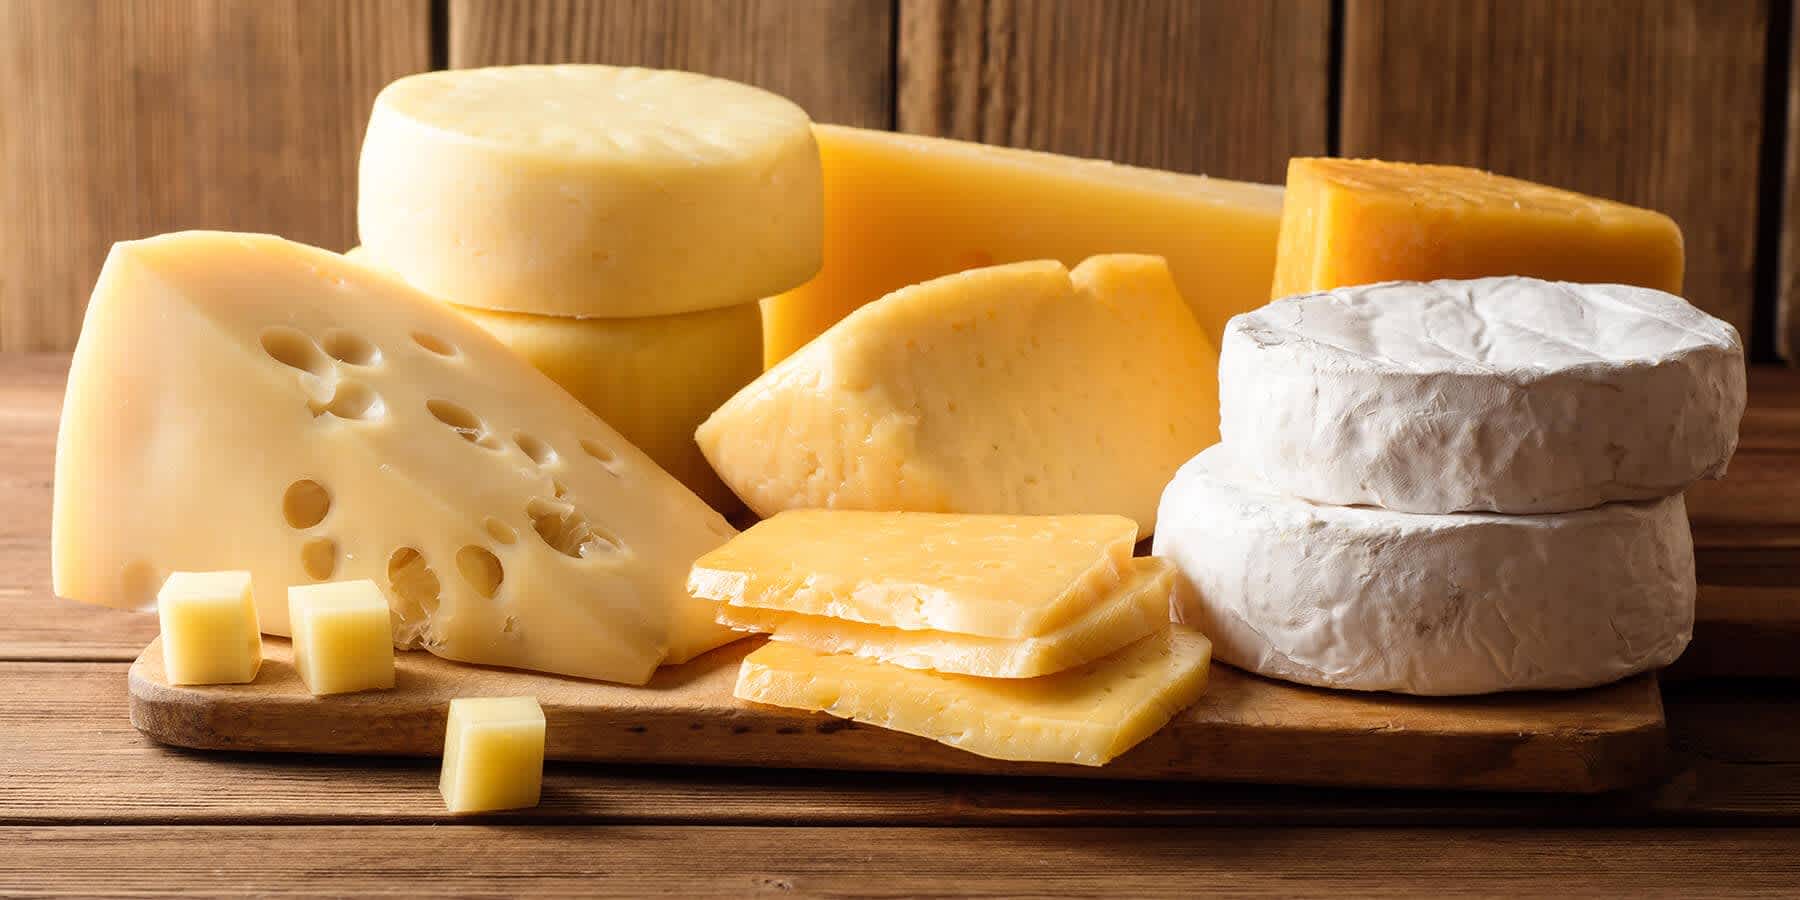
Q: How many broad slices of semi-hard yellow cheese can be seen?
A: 3